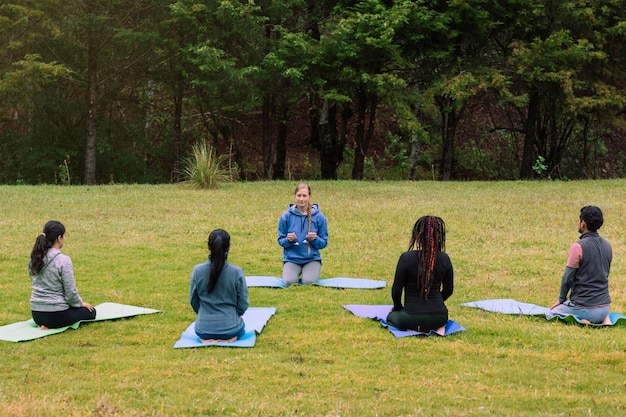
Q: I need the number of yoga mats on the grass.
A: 5